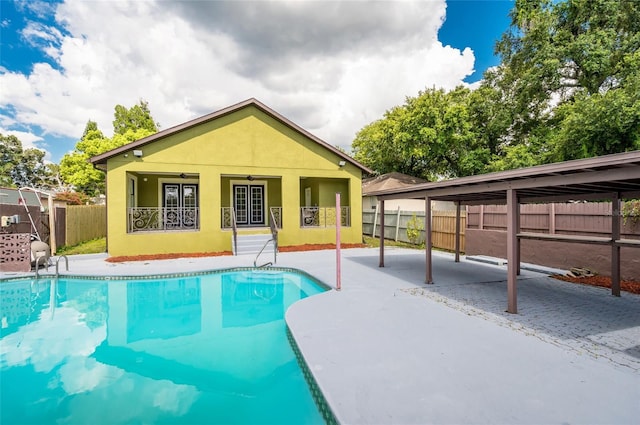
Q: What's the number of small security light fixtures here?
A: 2